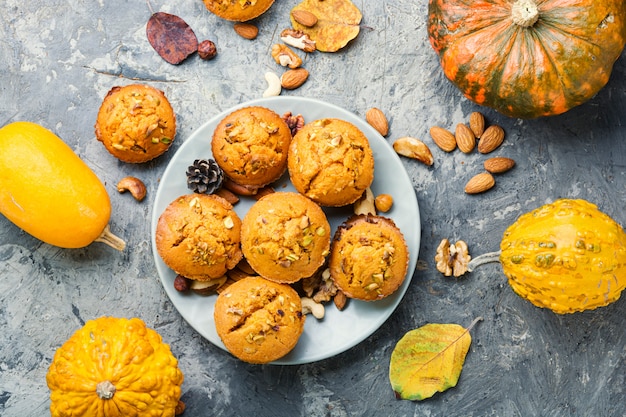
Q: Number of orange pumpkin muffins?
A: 8